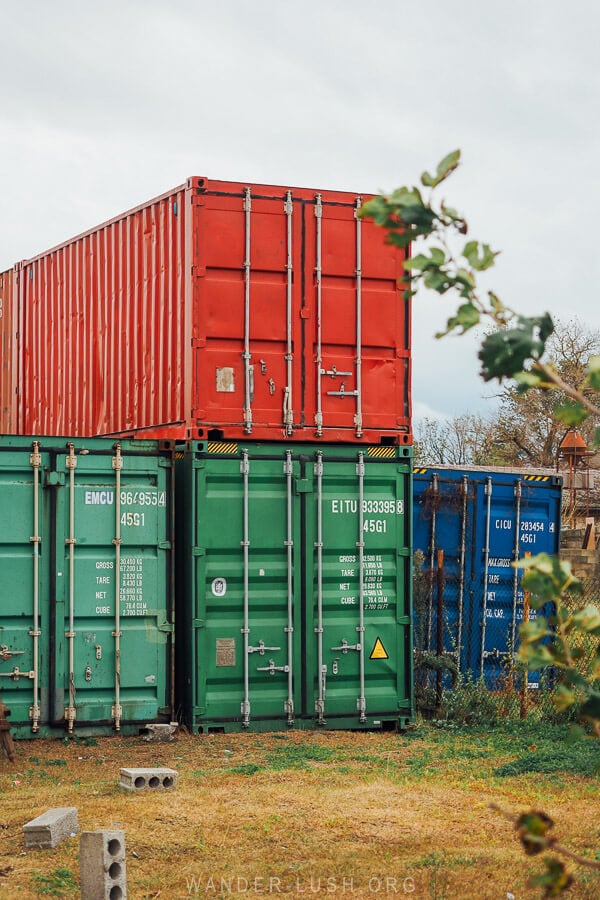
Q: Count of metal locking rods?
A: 15